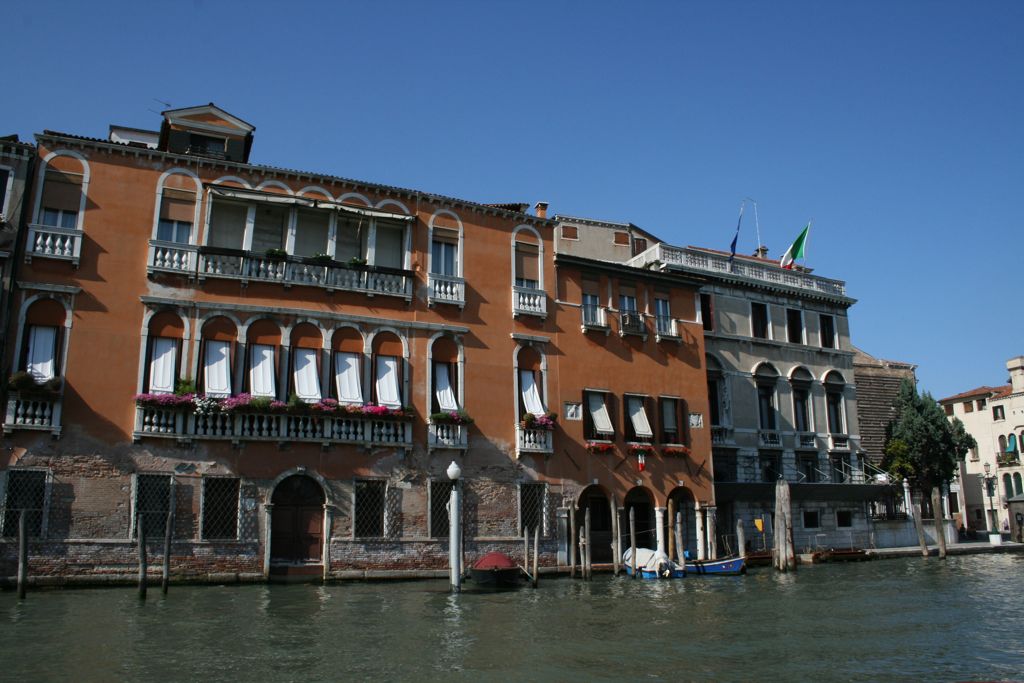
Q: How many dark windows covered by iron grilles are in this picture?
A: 6